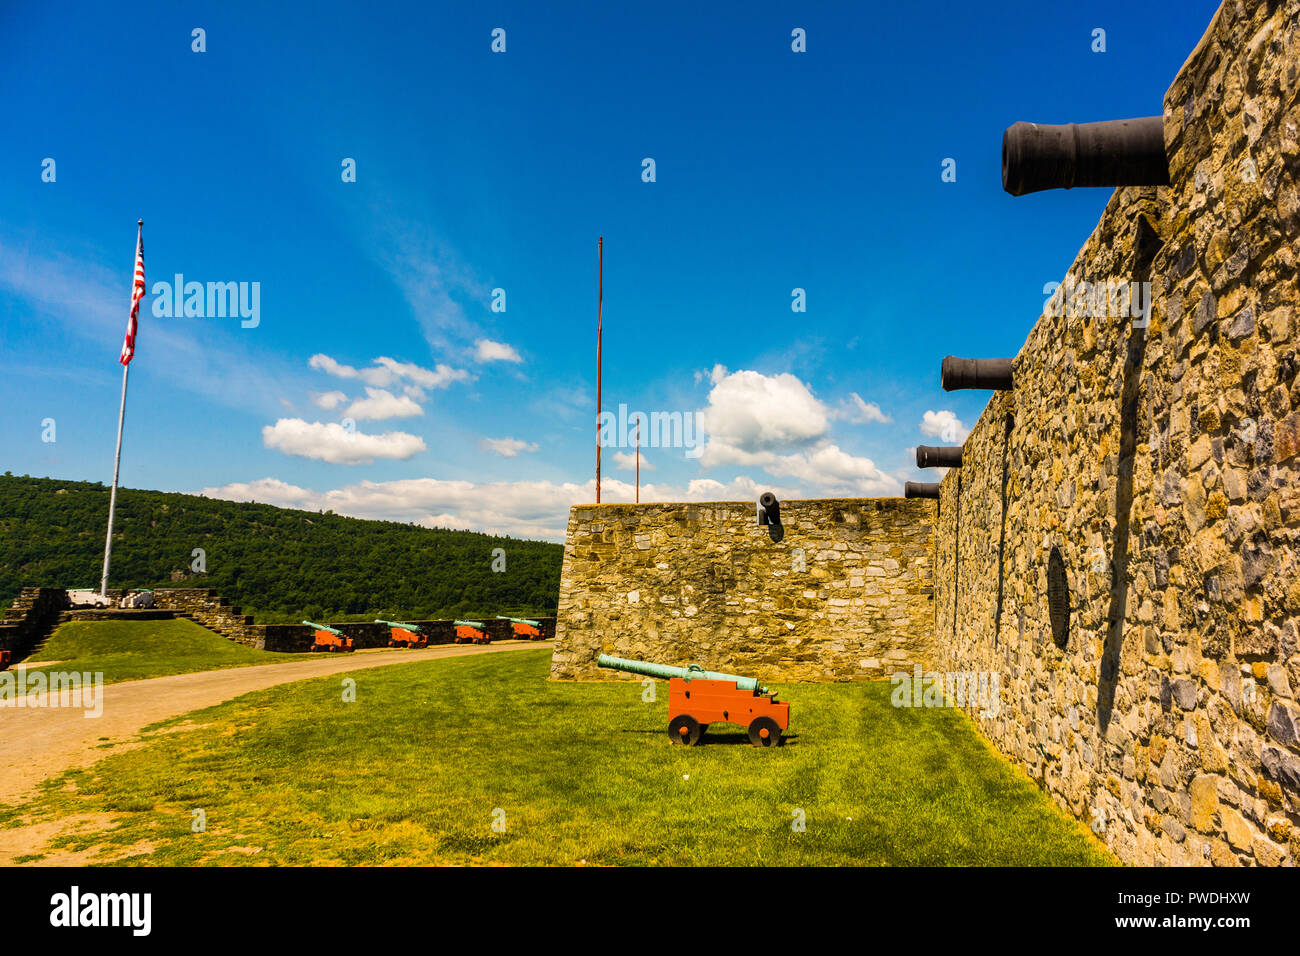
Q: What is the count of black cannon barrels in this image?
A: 5